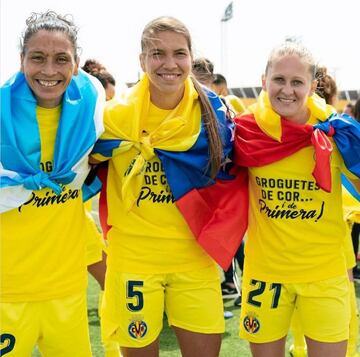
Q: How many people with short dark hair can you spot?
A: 1